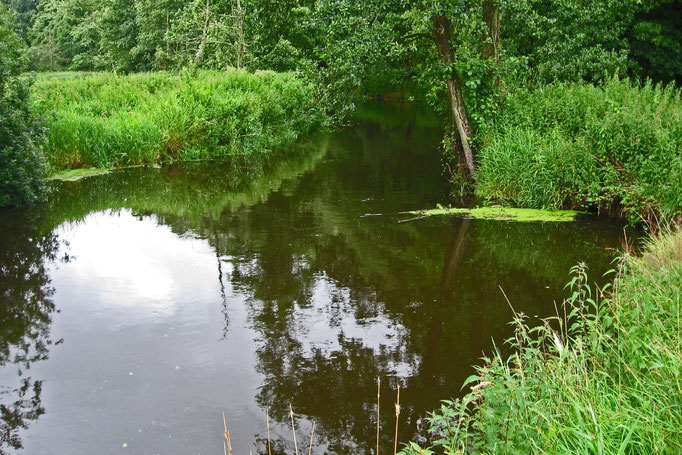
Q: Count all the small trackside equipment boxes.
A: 0